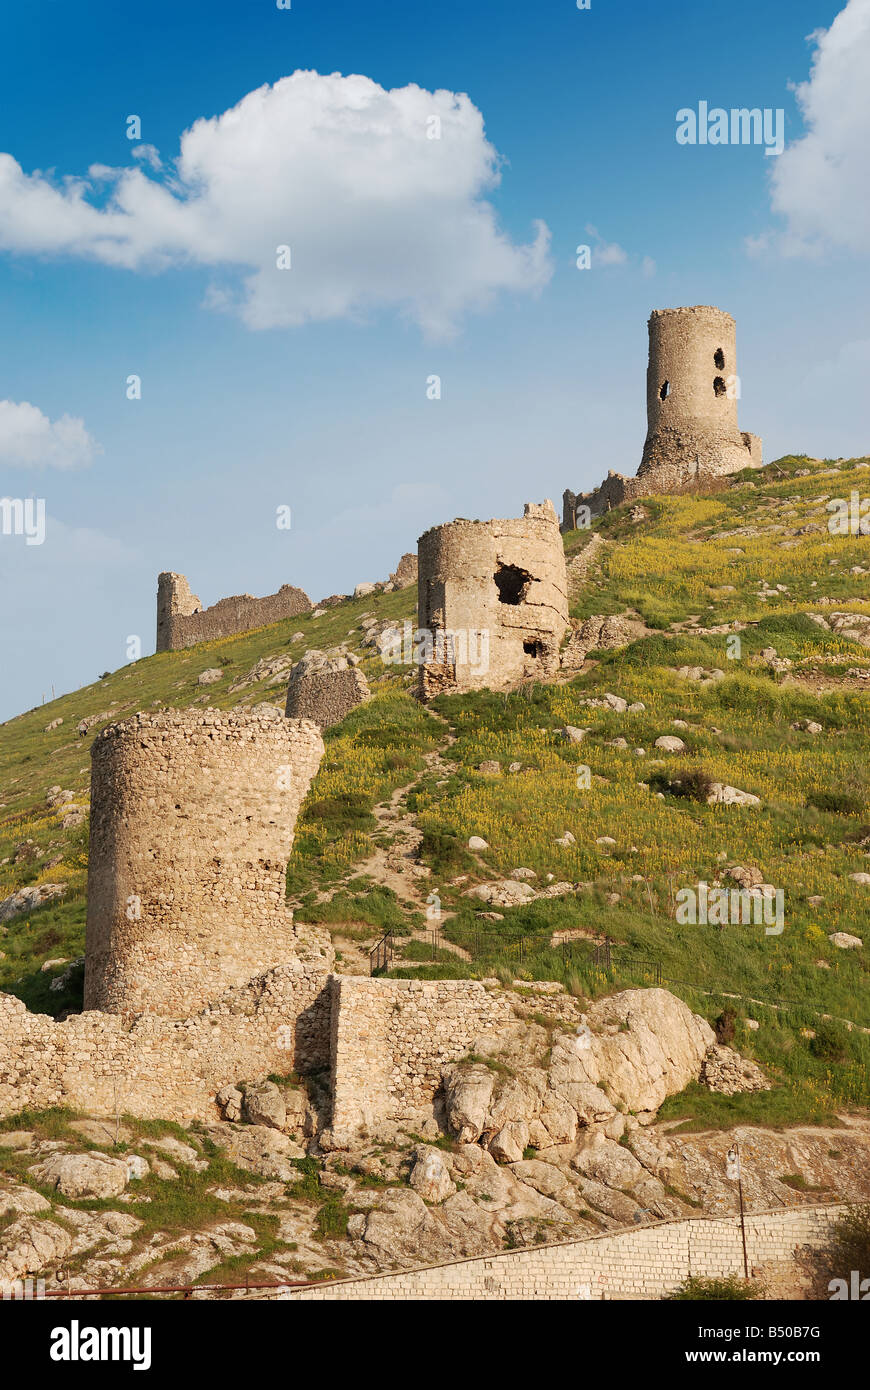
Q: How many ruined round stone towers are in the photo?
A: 3